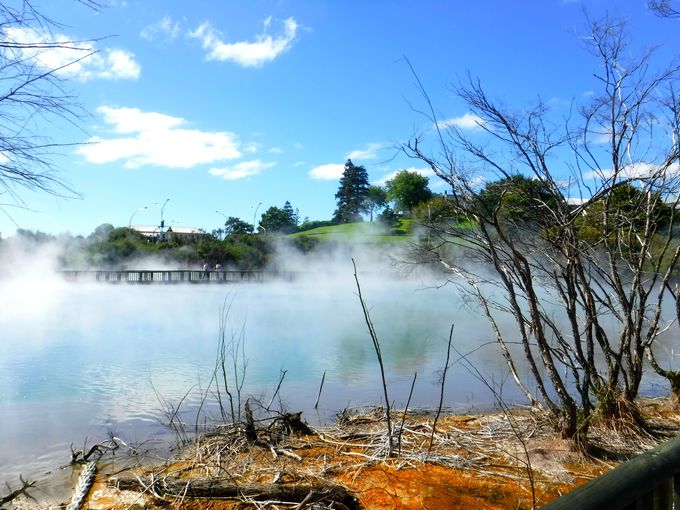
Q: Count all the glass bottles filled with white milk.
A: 0